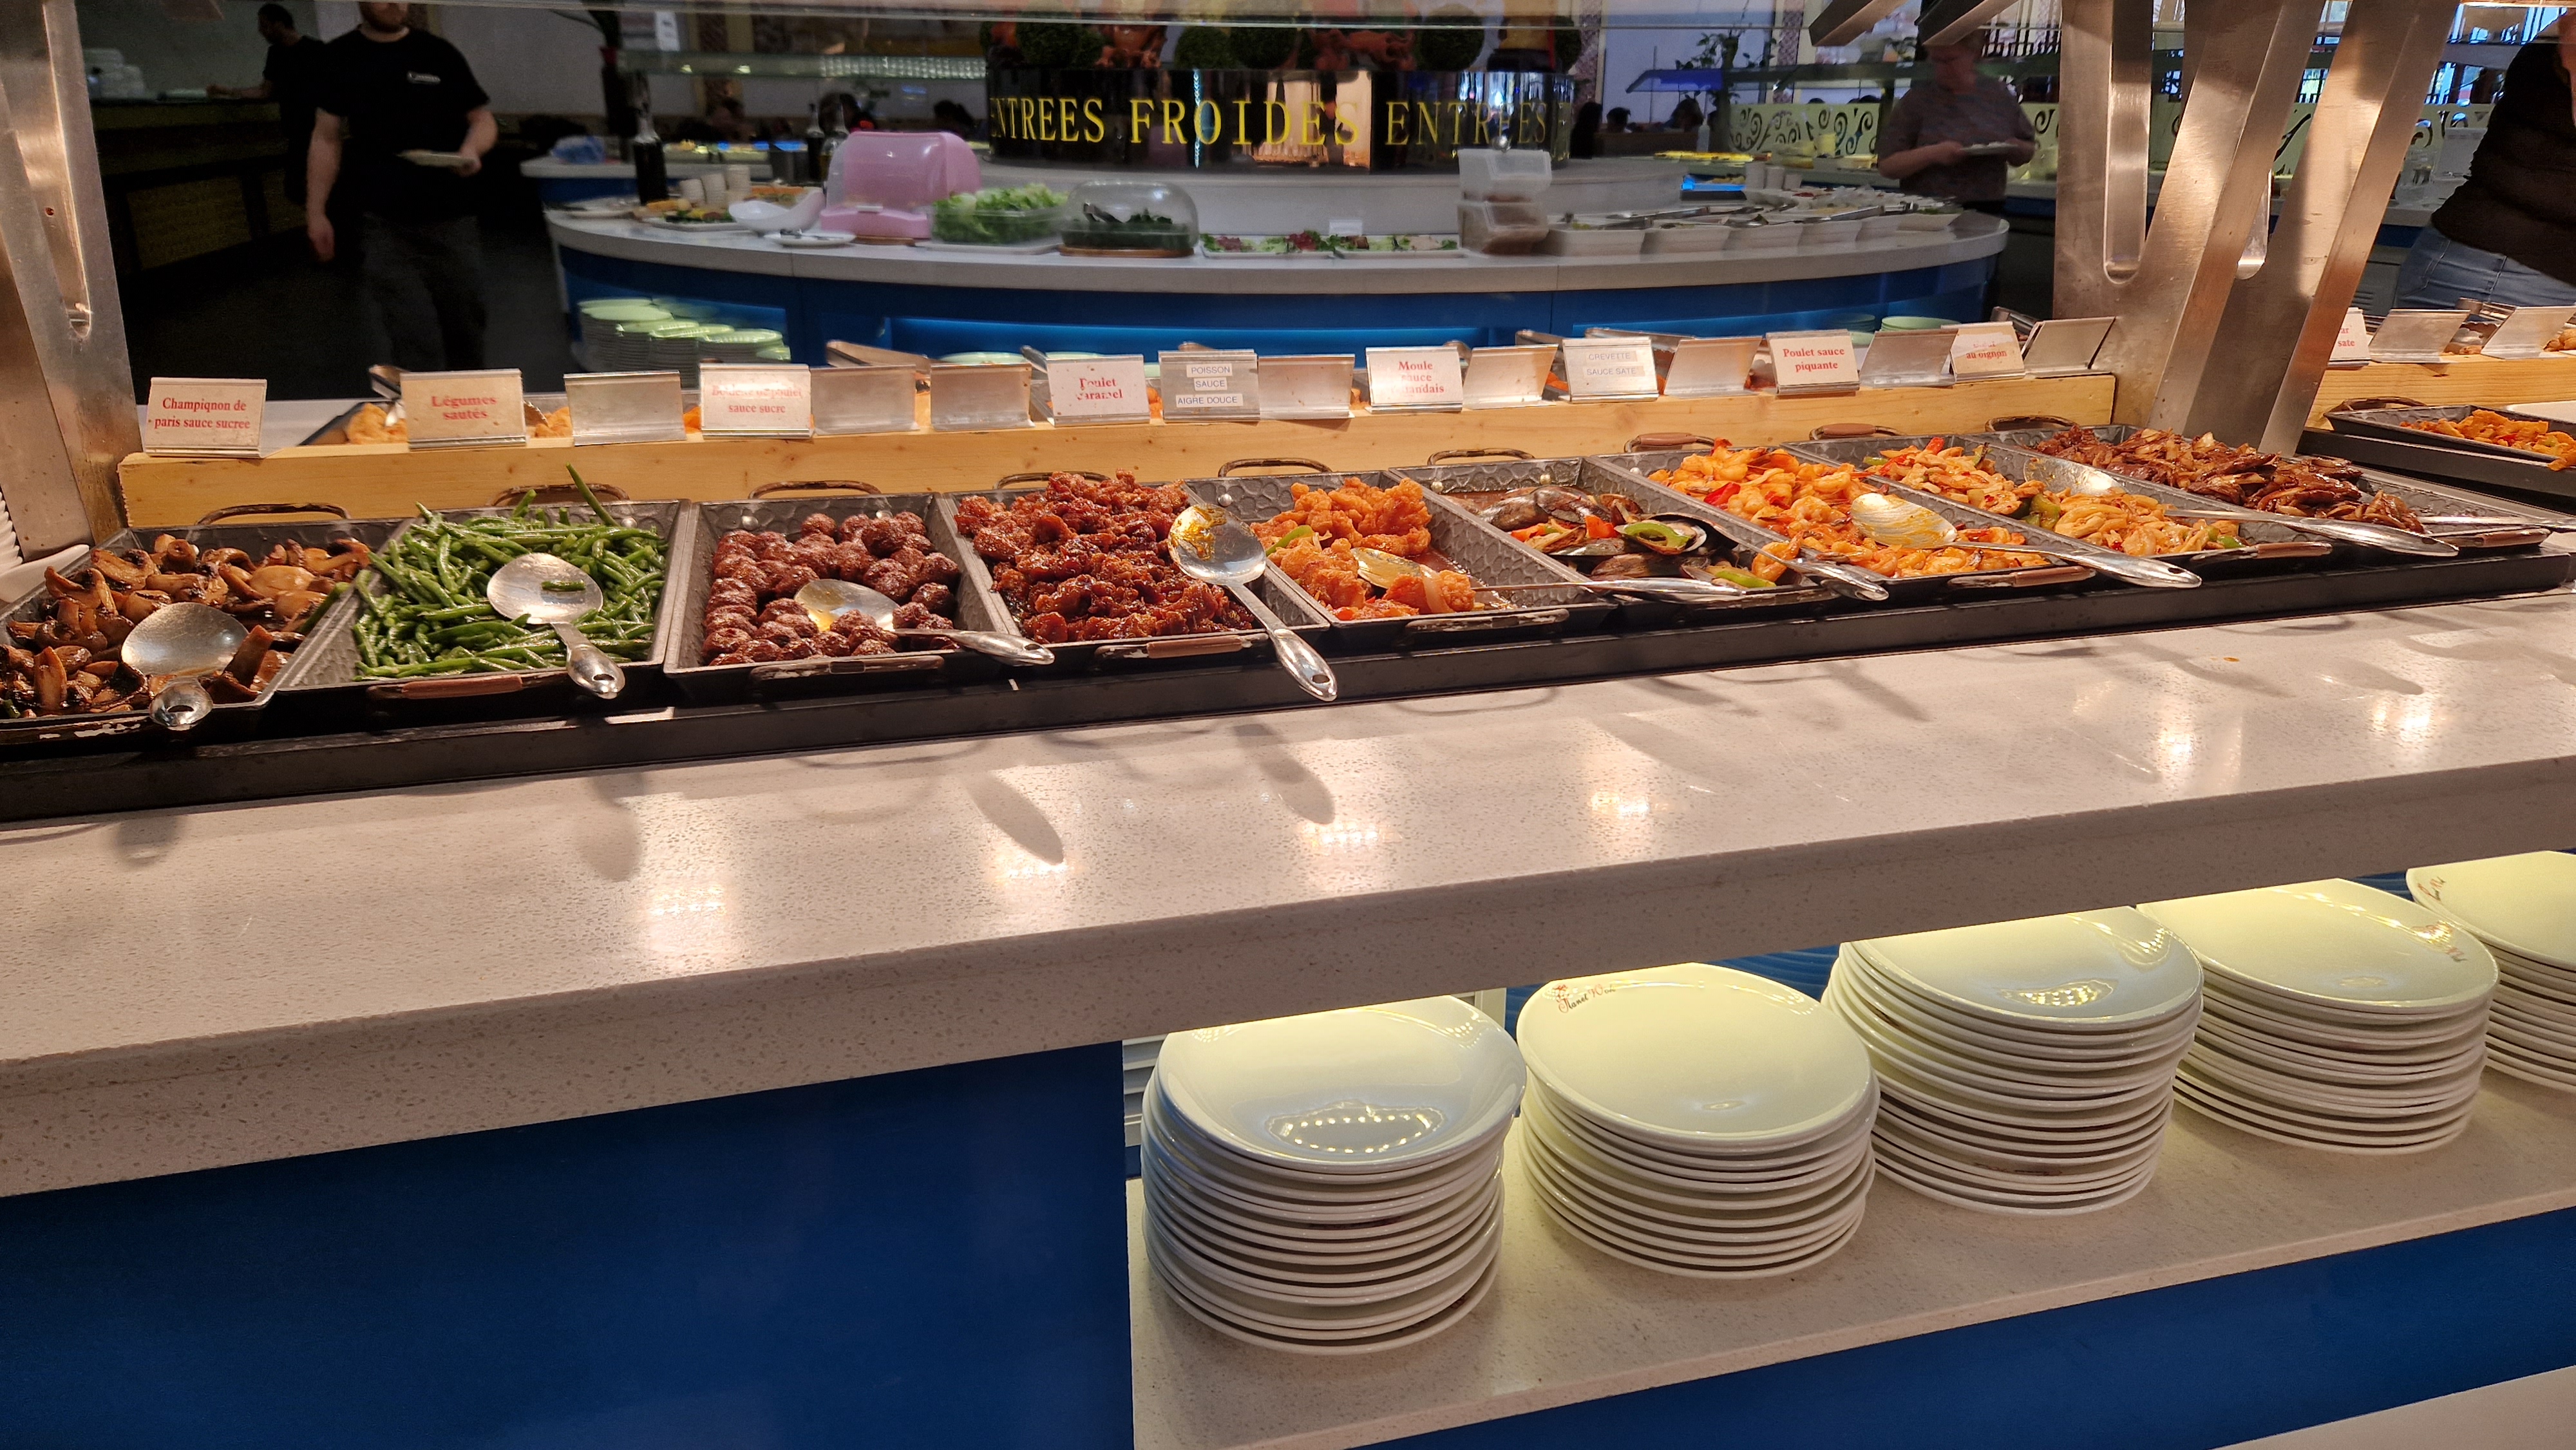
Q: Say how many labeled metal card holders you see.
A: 10